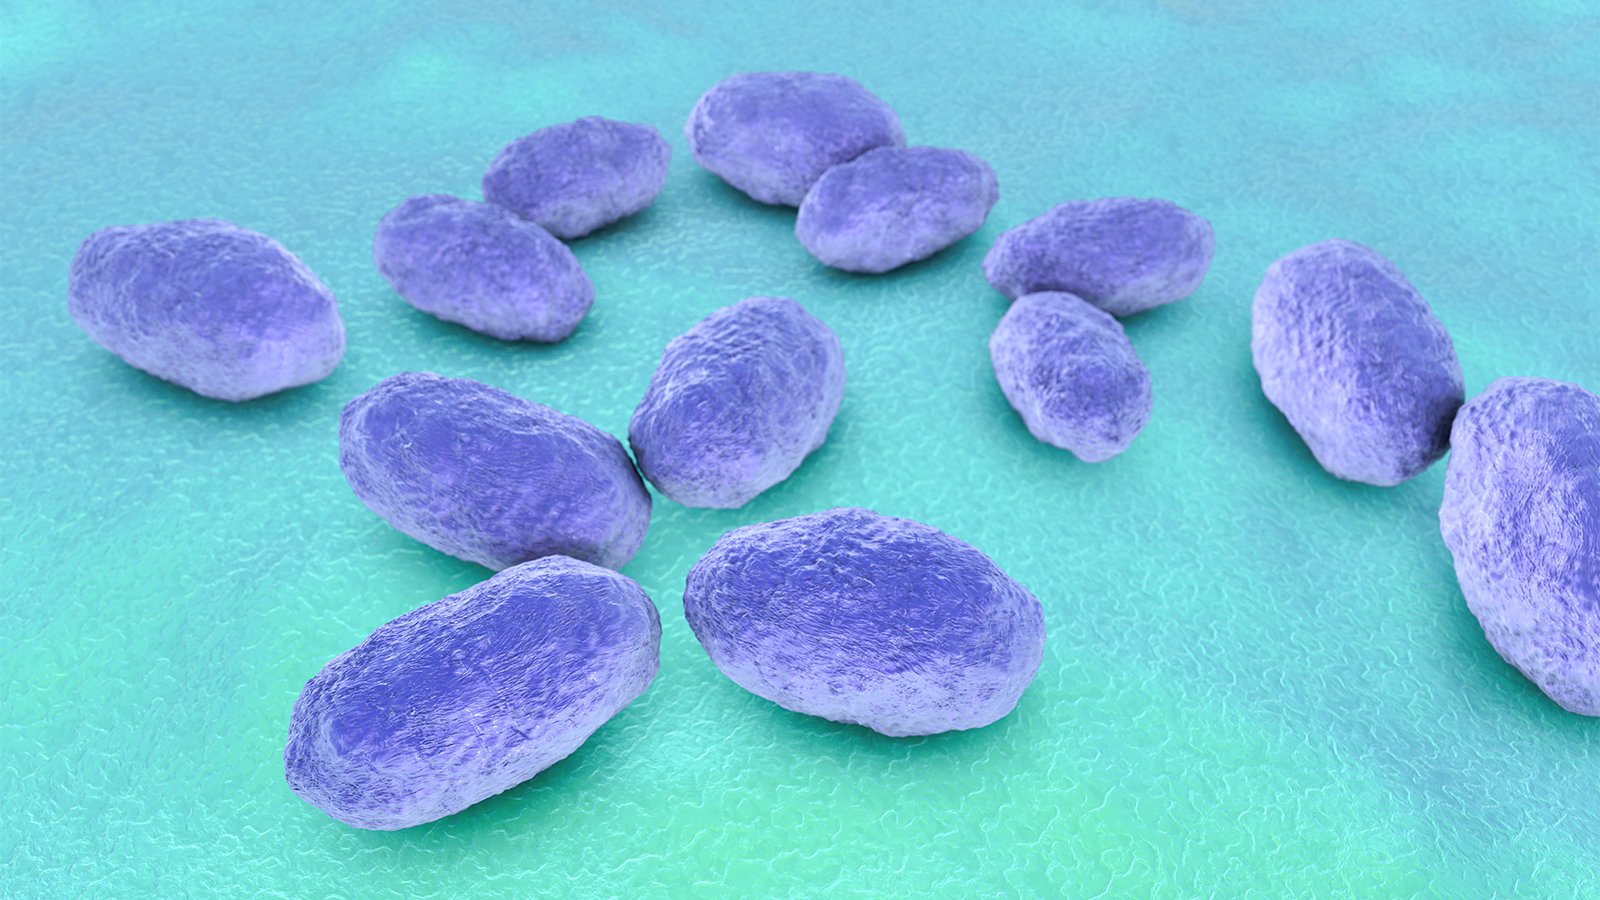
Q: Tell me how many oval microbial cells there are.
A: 13